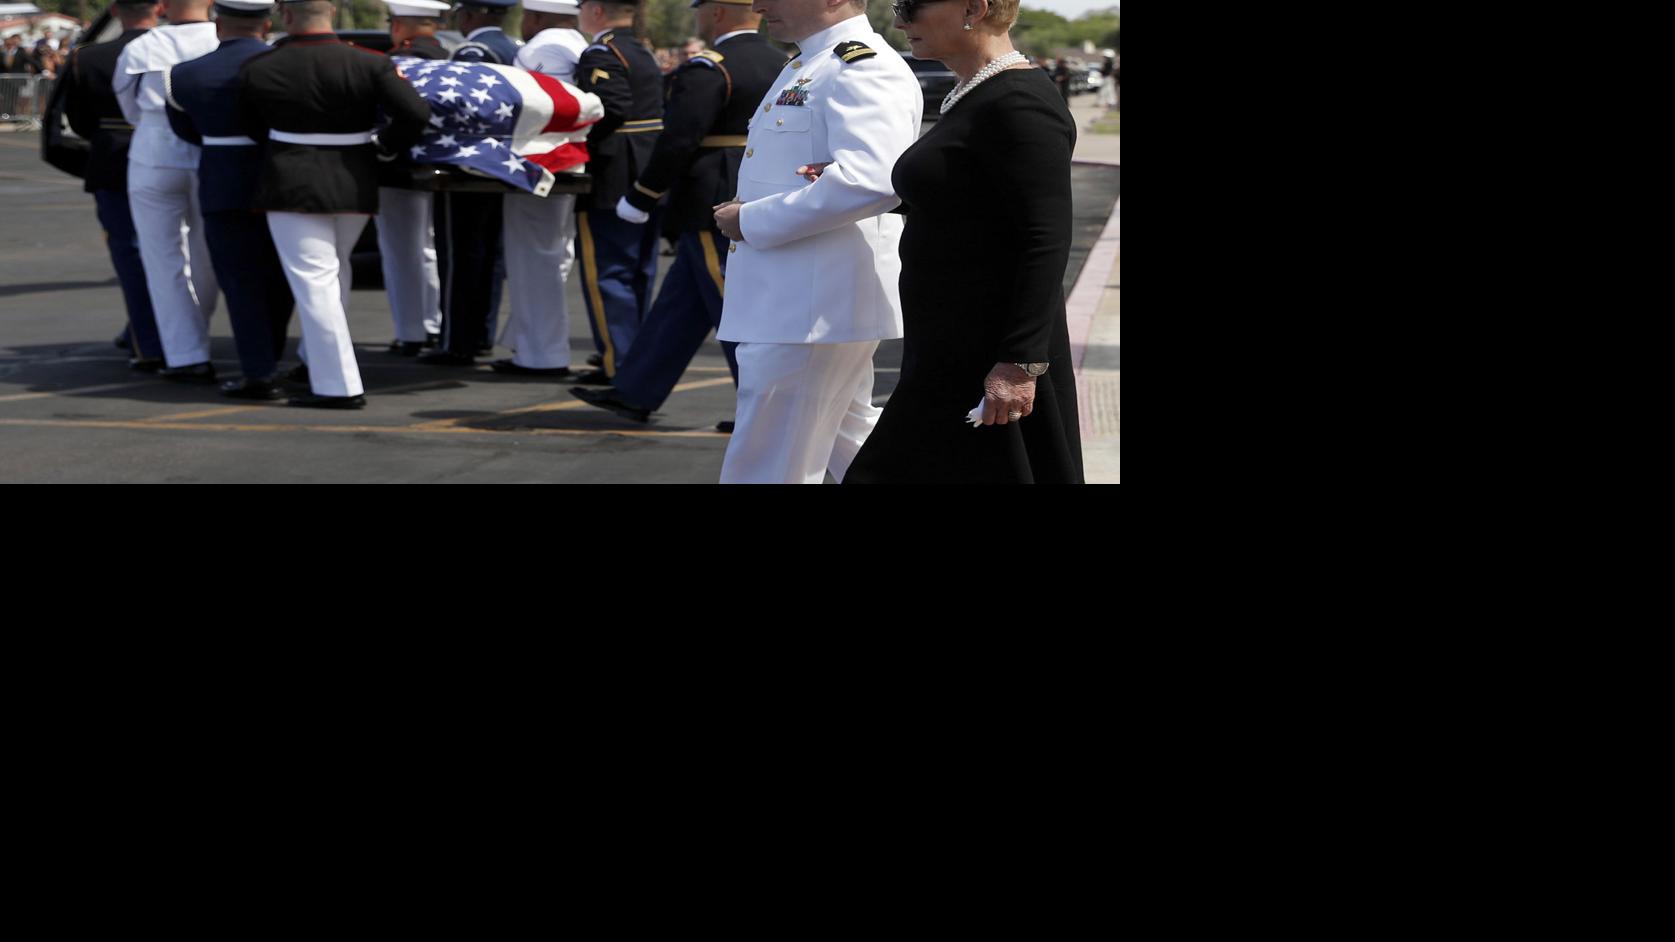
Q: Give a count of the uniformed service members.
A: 10